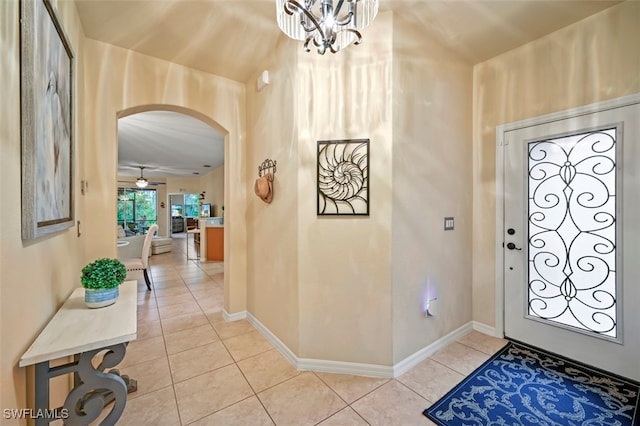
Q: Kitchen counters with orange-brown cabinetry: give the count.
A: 1